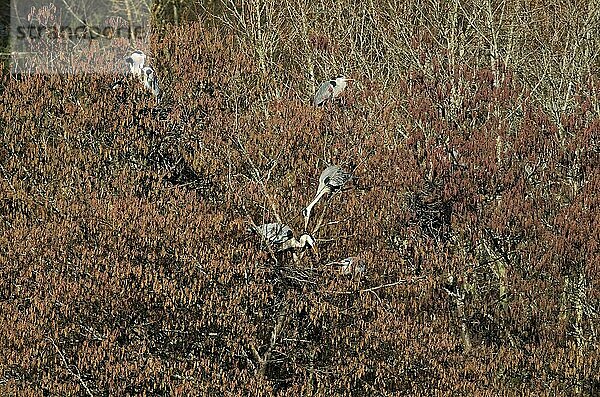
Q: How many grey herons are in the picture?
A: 5